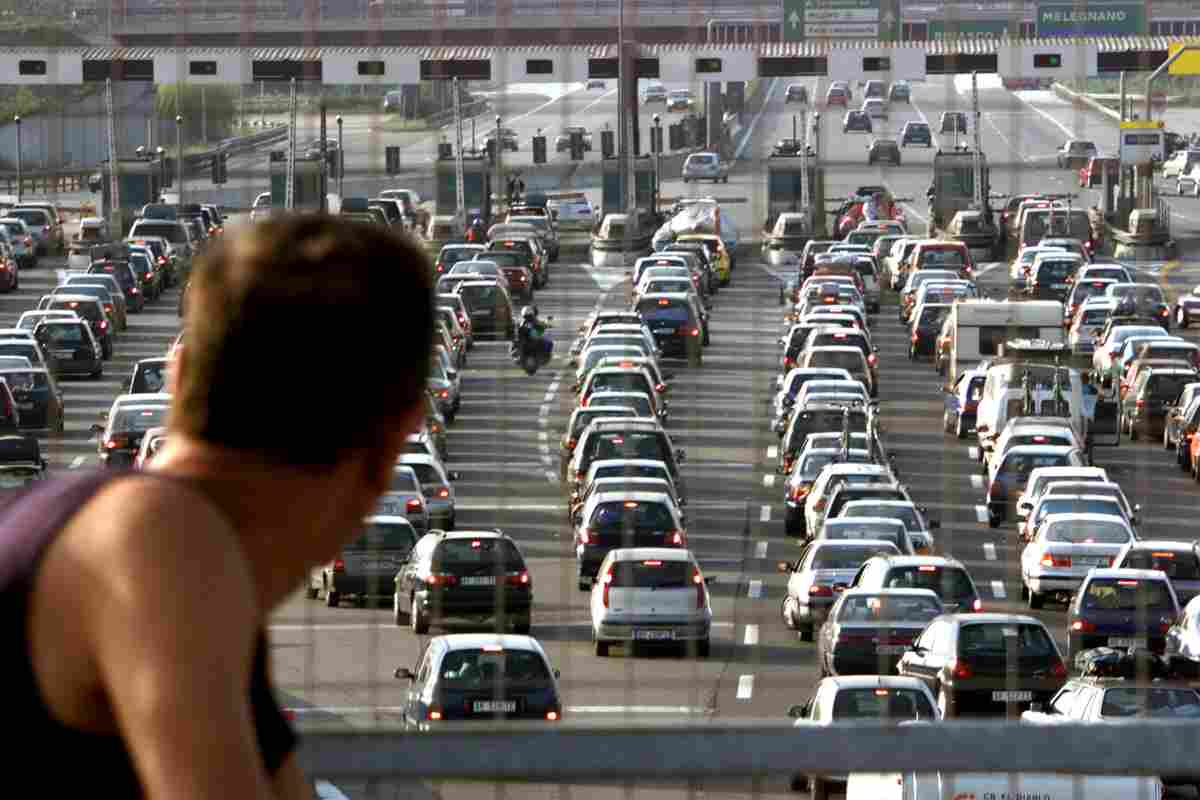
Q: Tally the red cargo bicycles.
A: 0